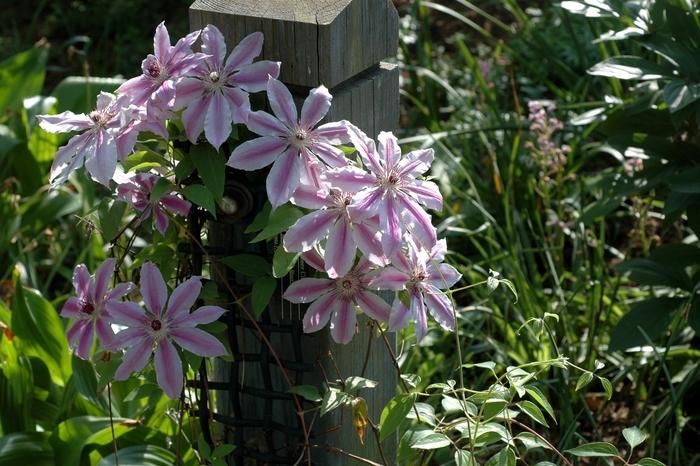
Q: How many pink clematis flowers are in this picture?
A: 11